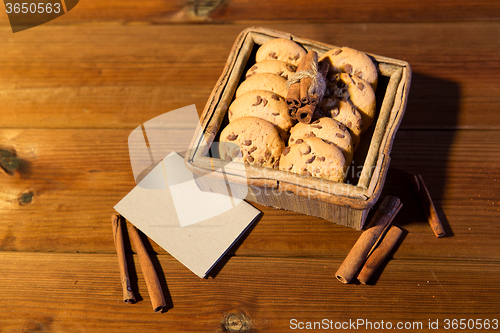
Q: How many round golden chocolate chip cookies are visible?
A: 10